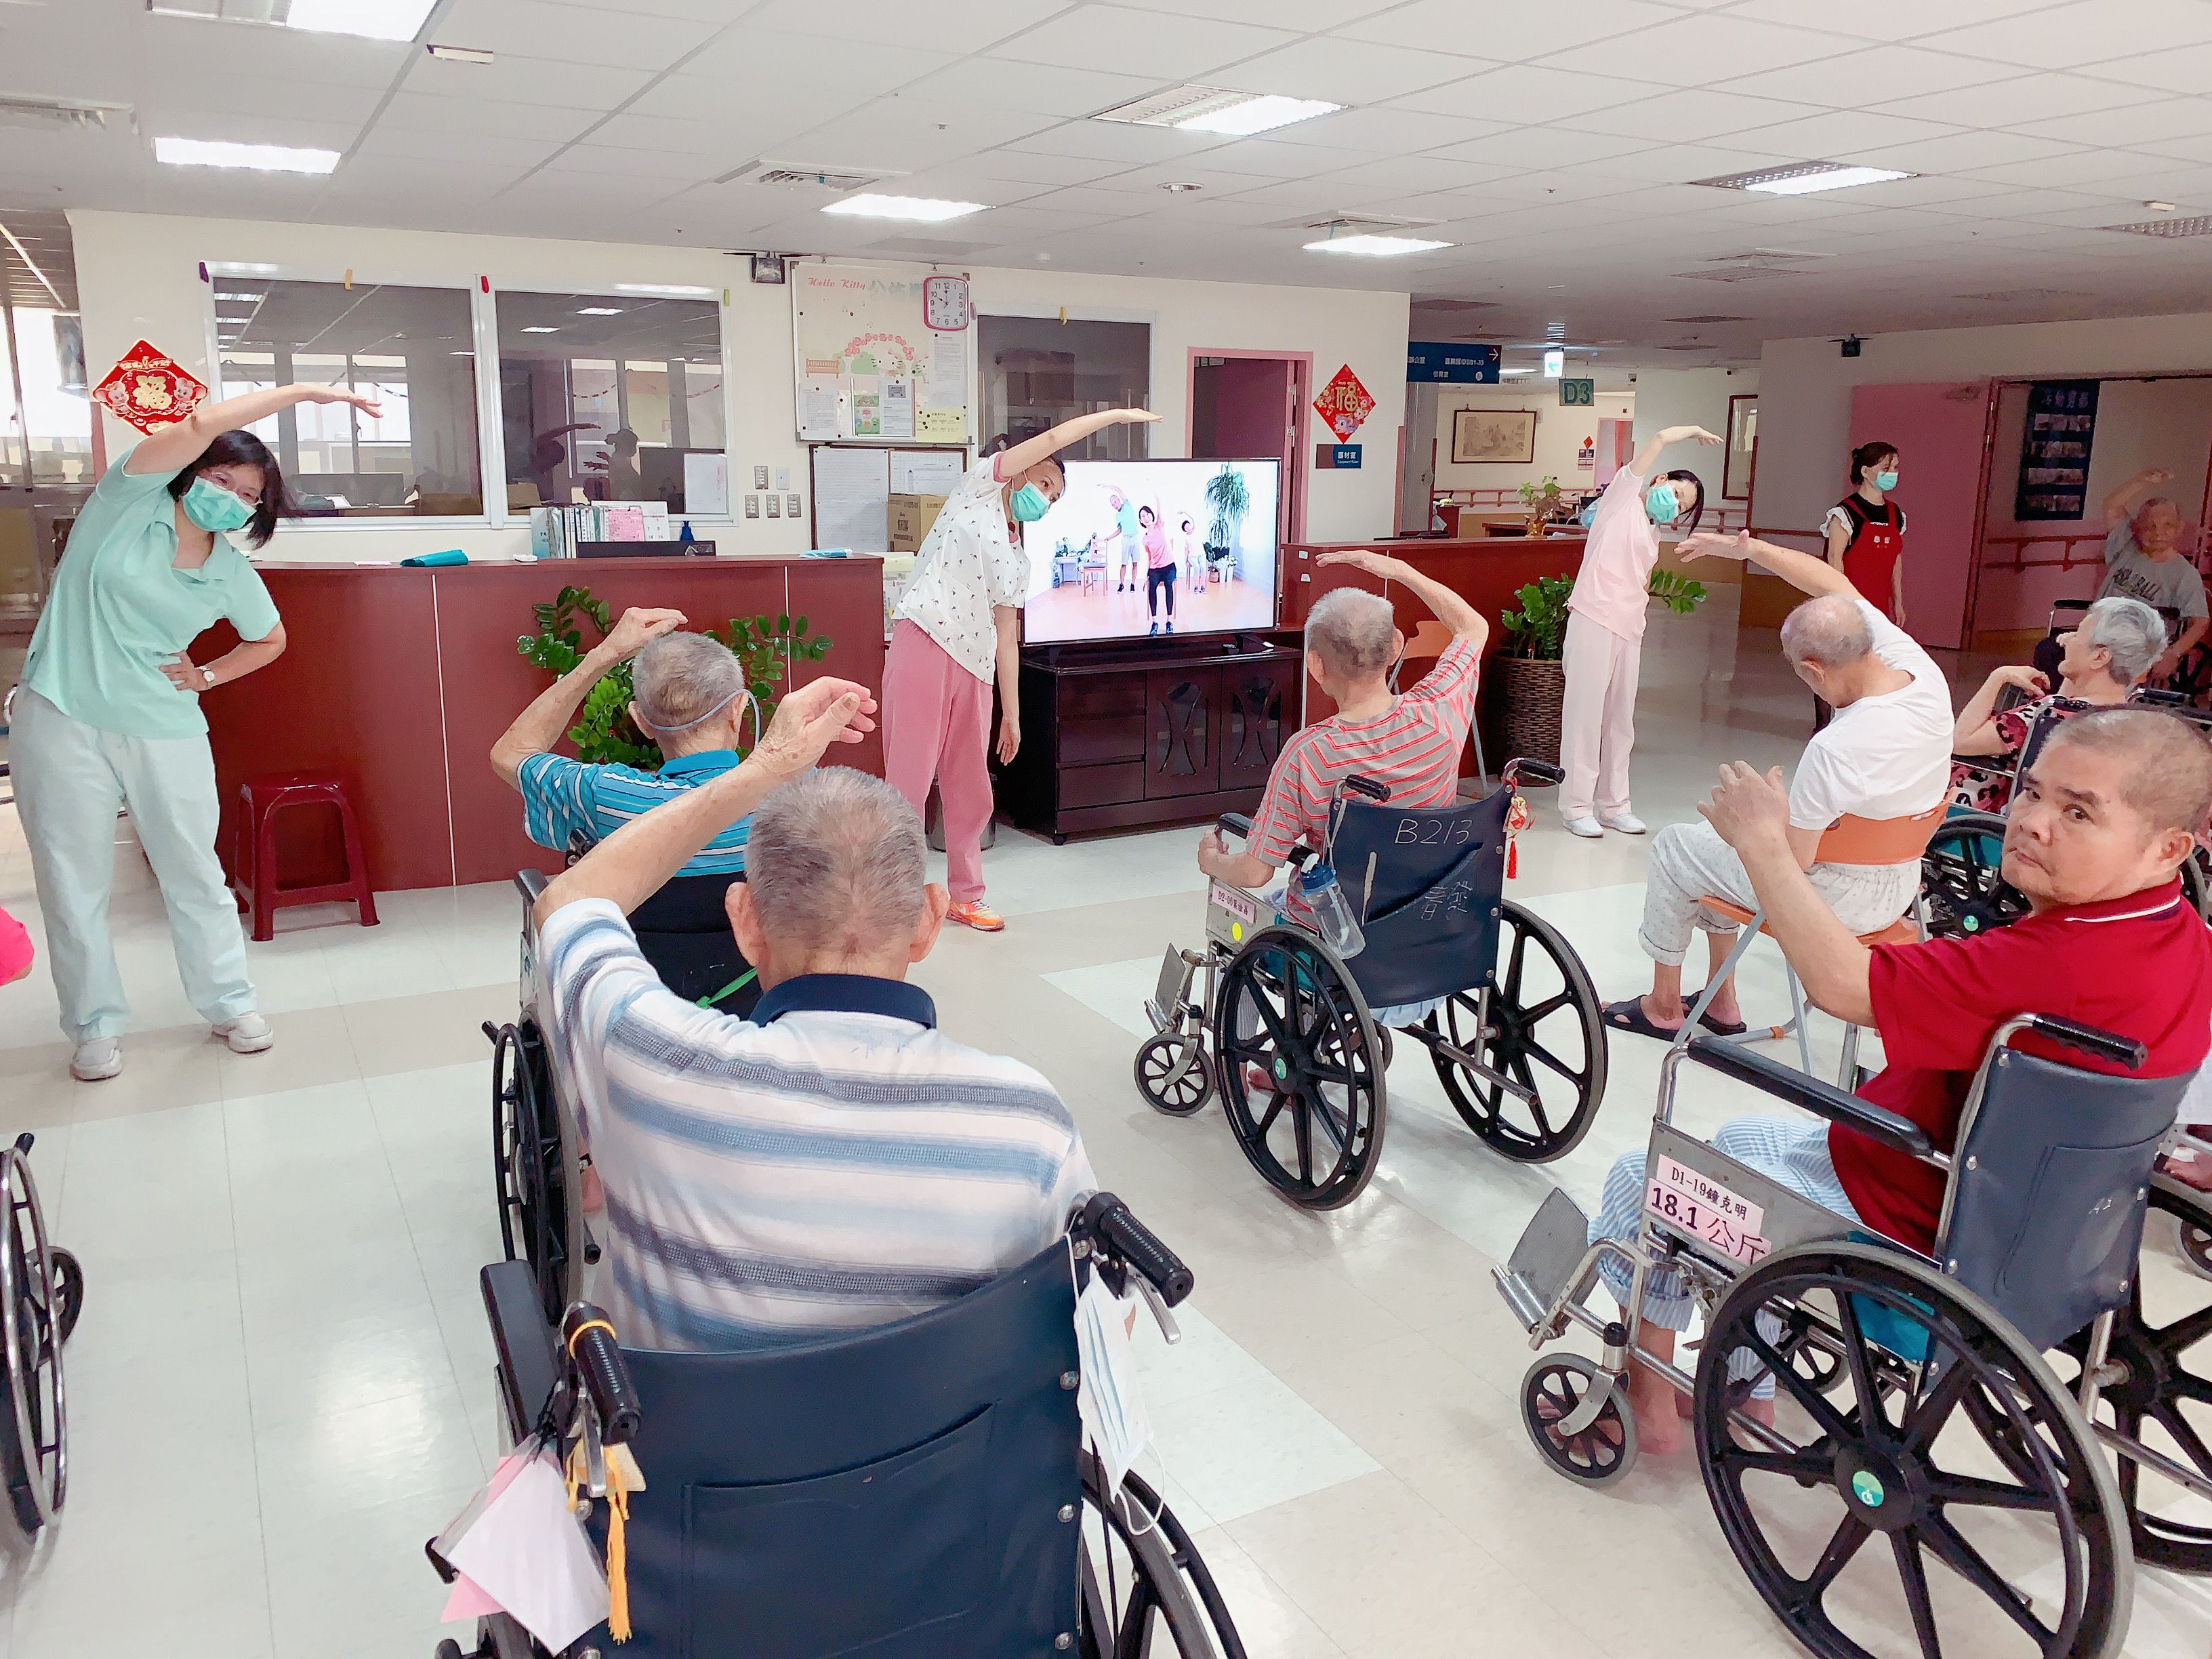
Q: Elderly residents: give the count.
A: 7